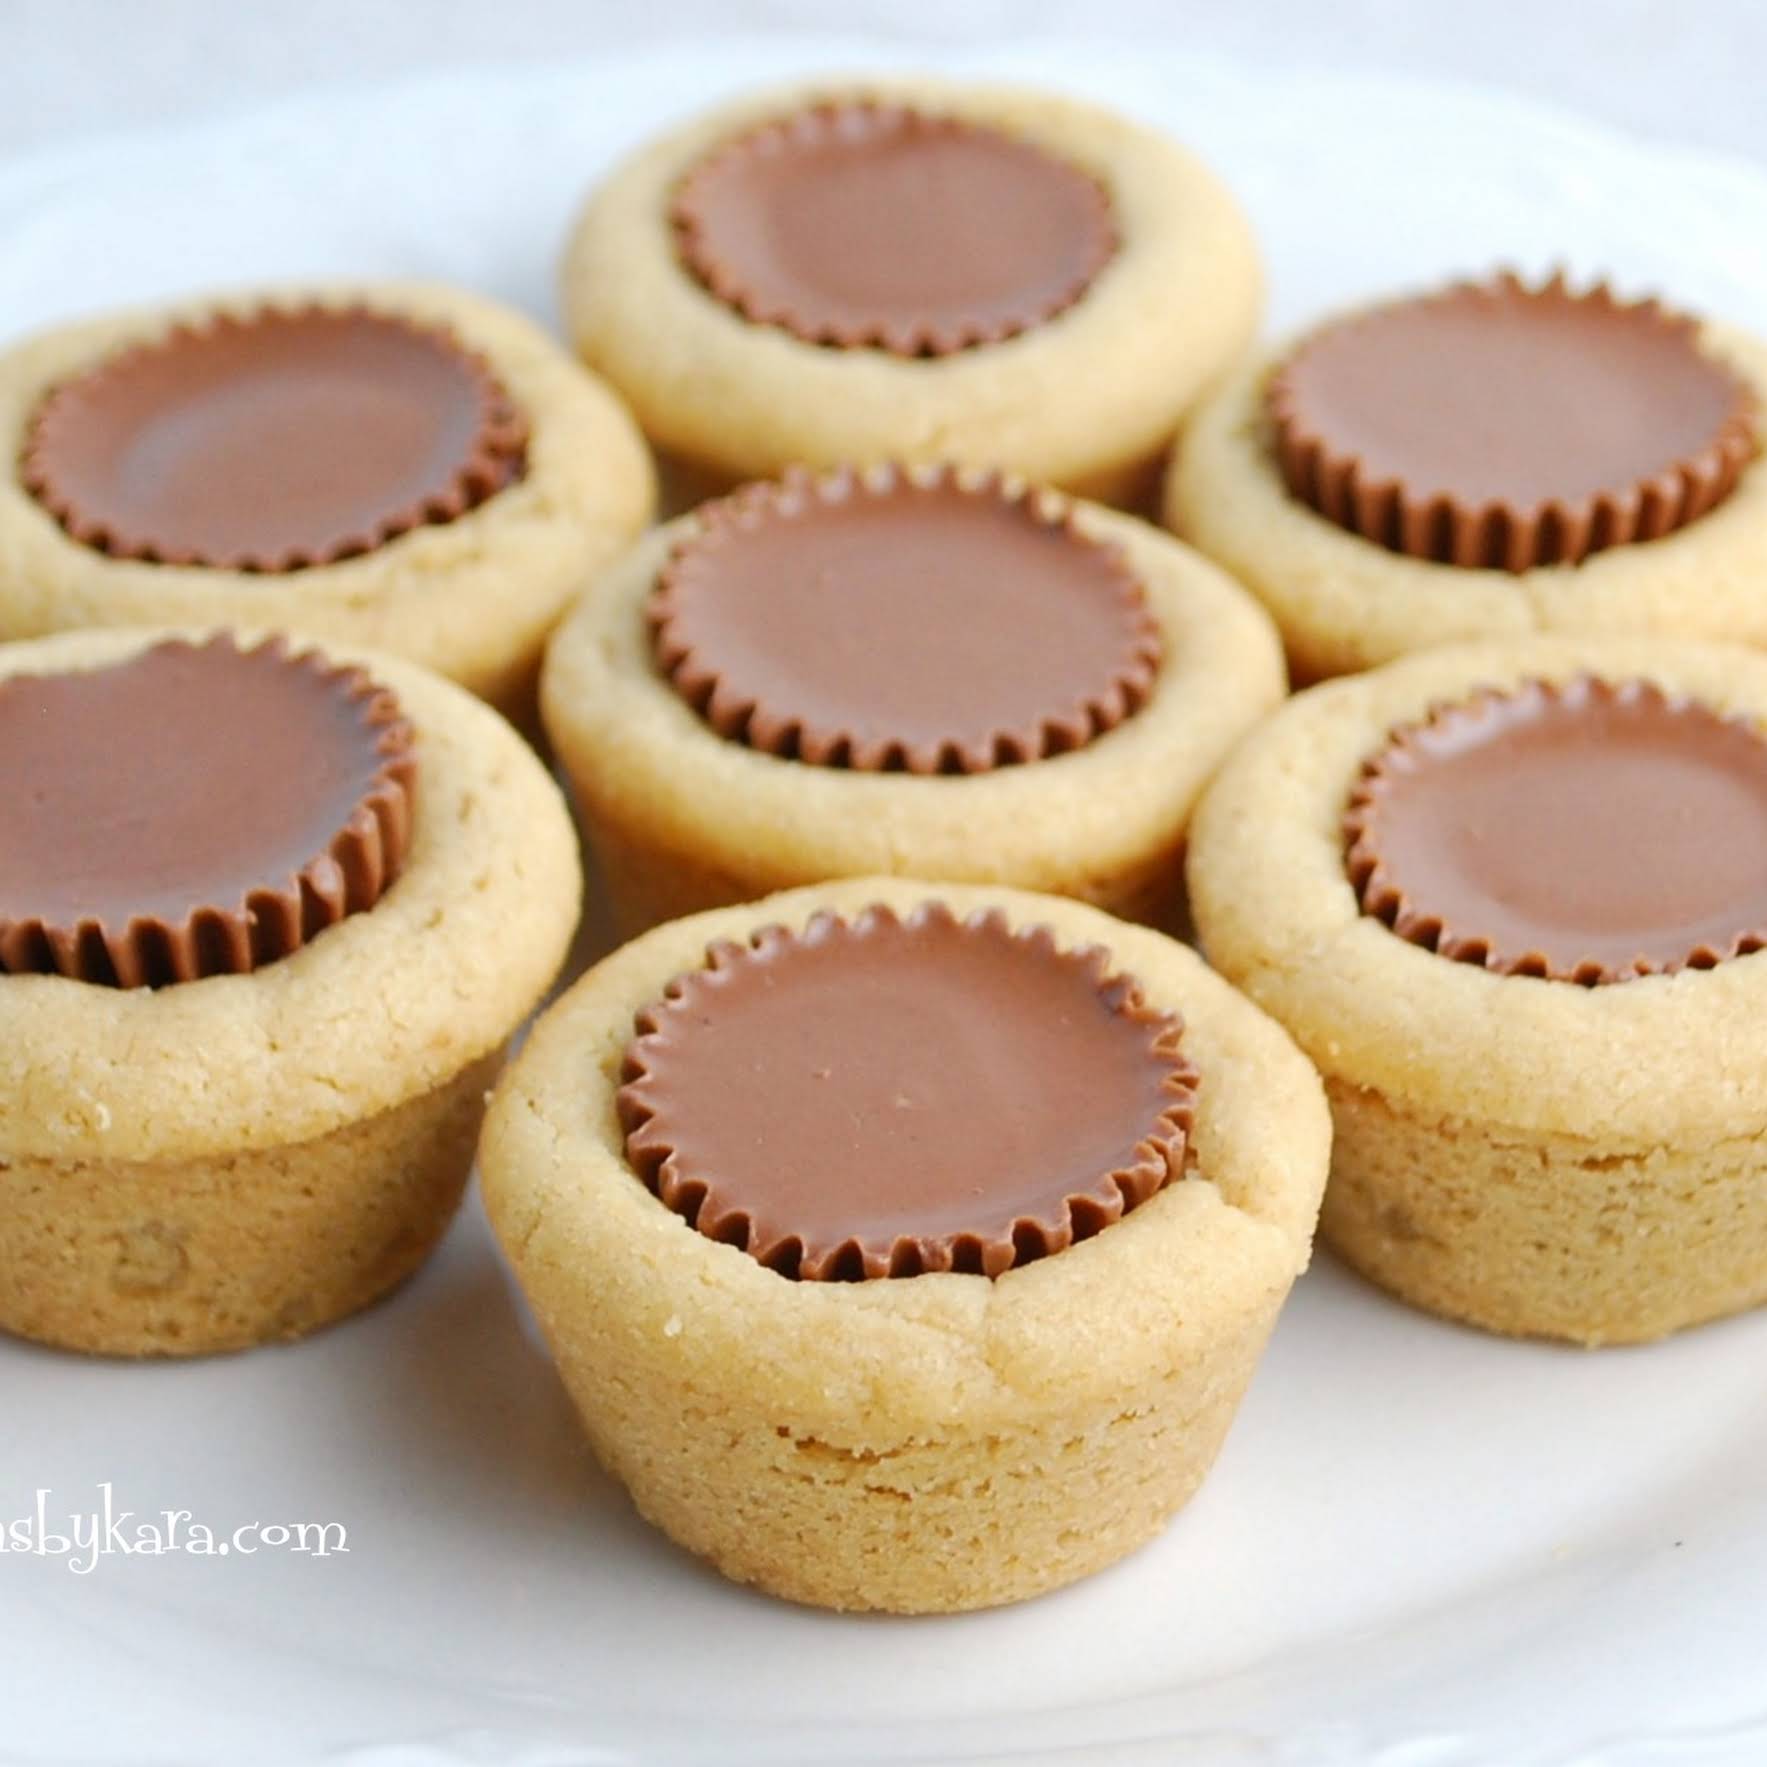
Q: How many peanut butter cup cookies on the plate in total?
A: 7